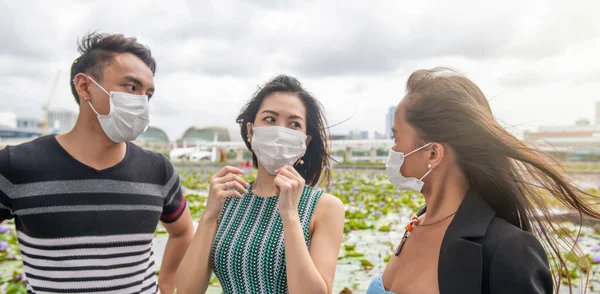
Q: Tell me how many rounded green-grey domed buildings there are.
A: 2